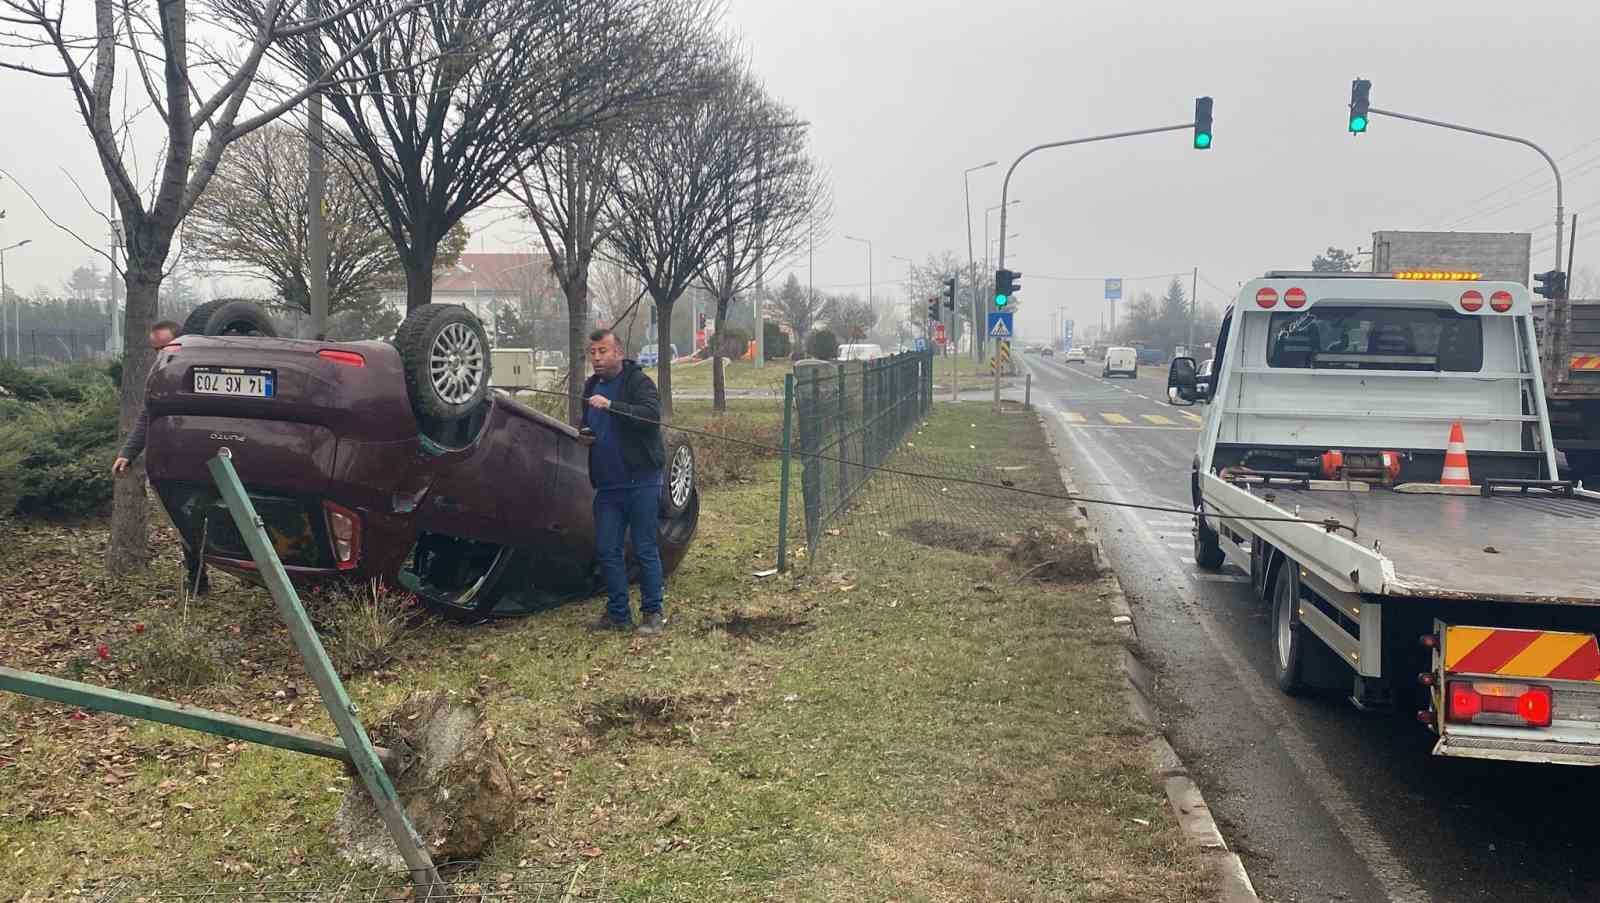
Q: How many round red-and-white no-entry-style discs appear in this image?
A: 4